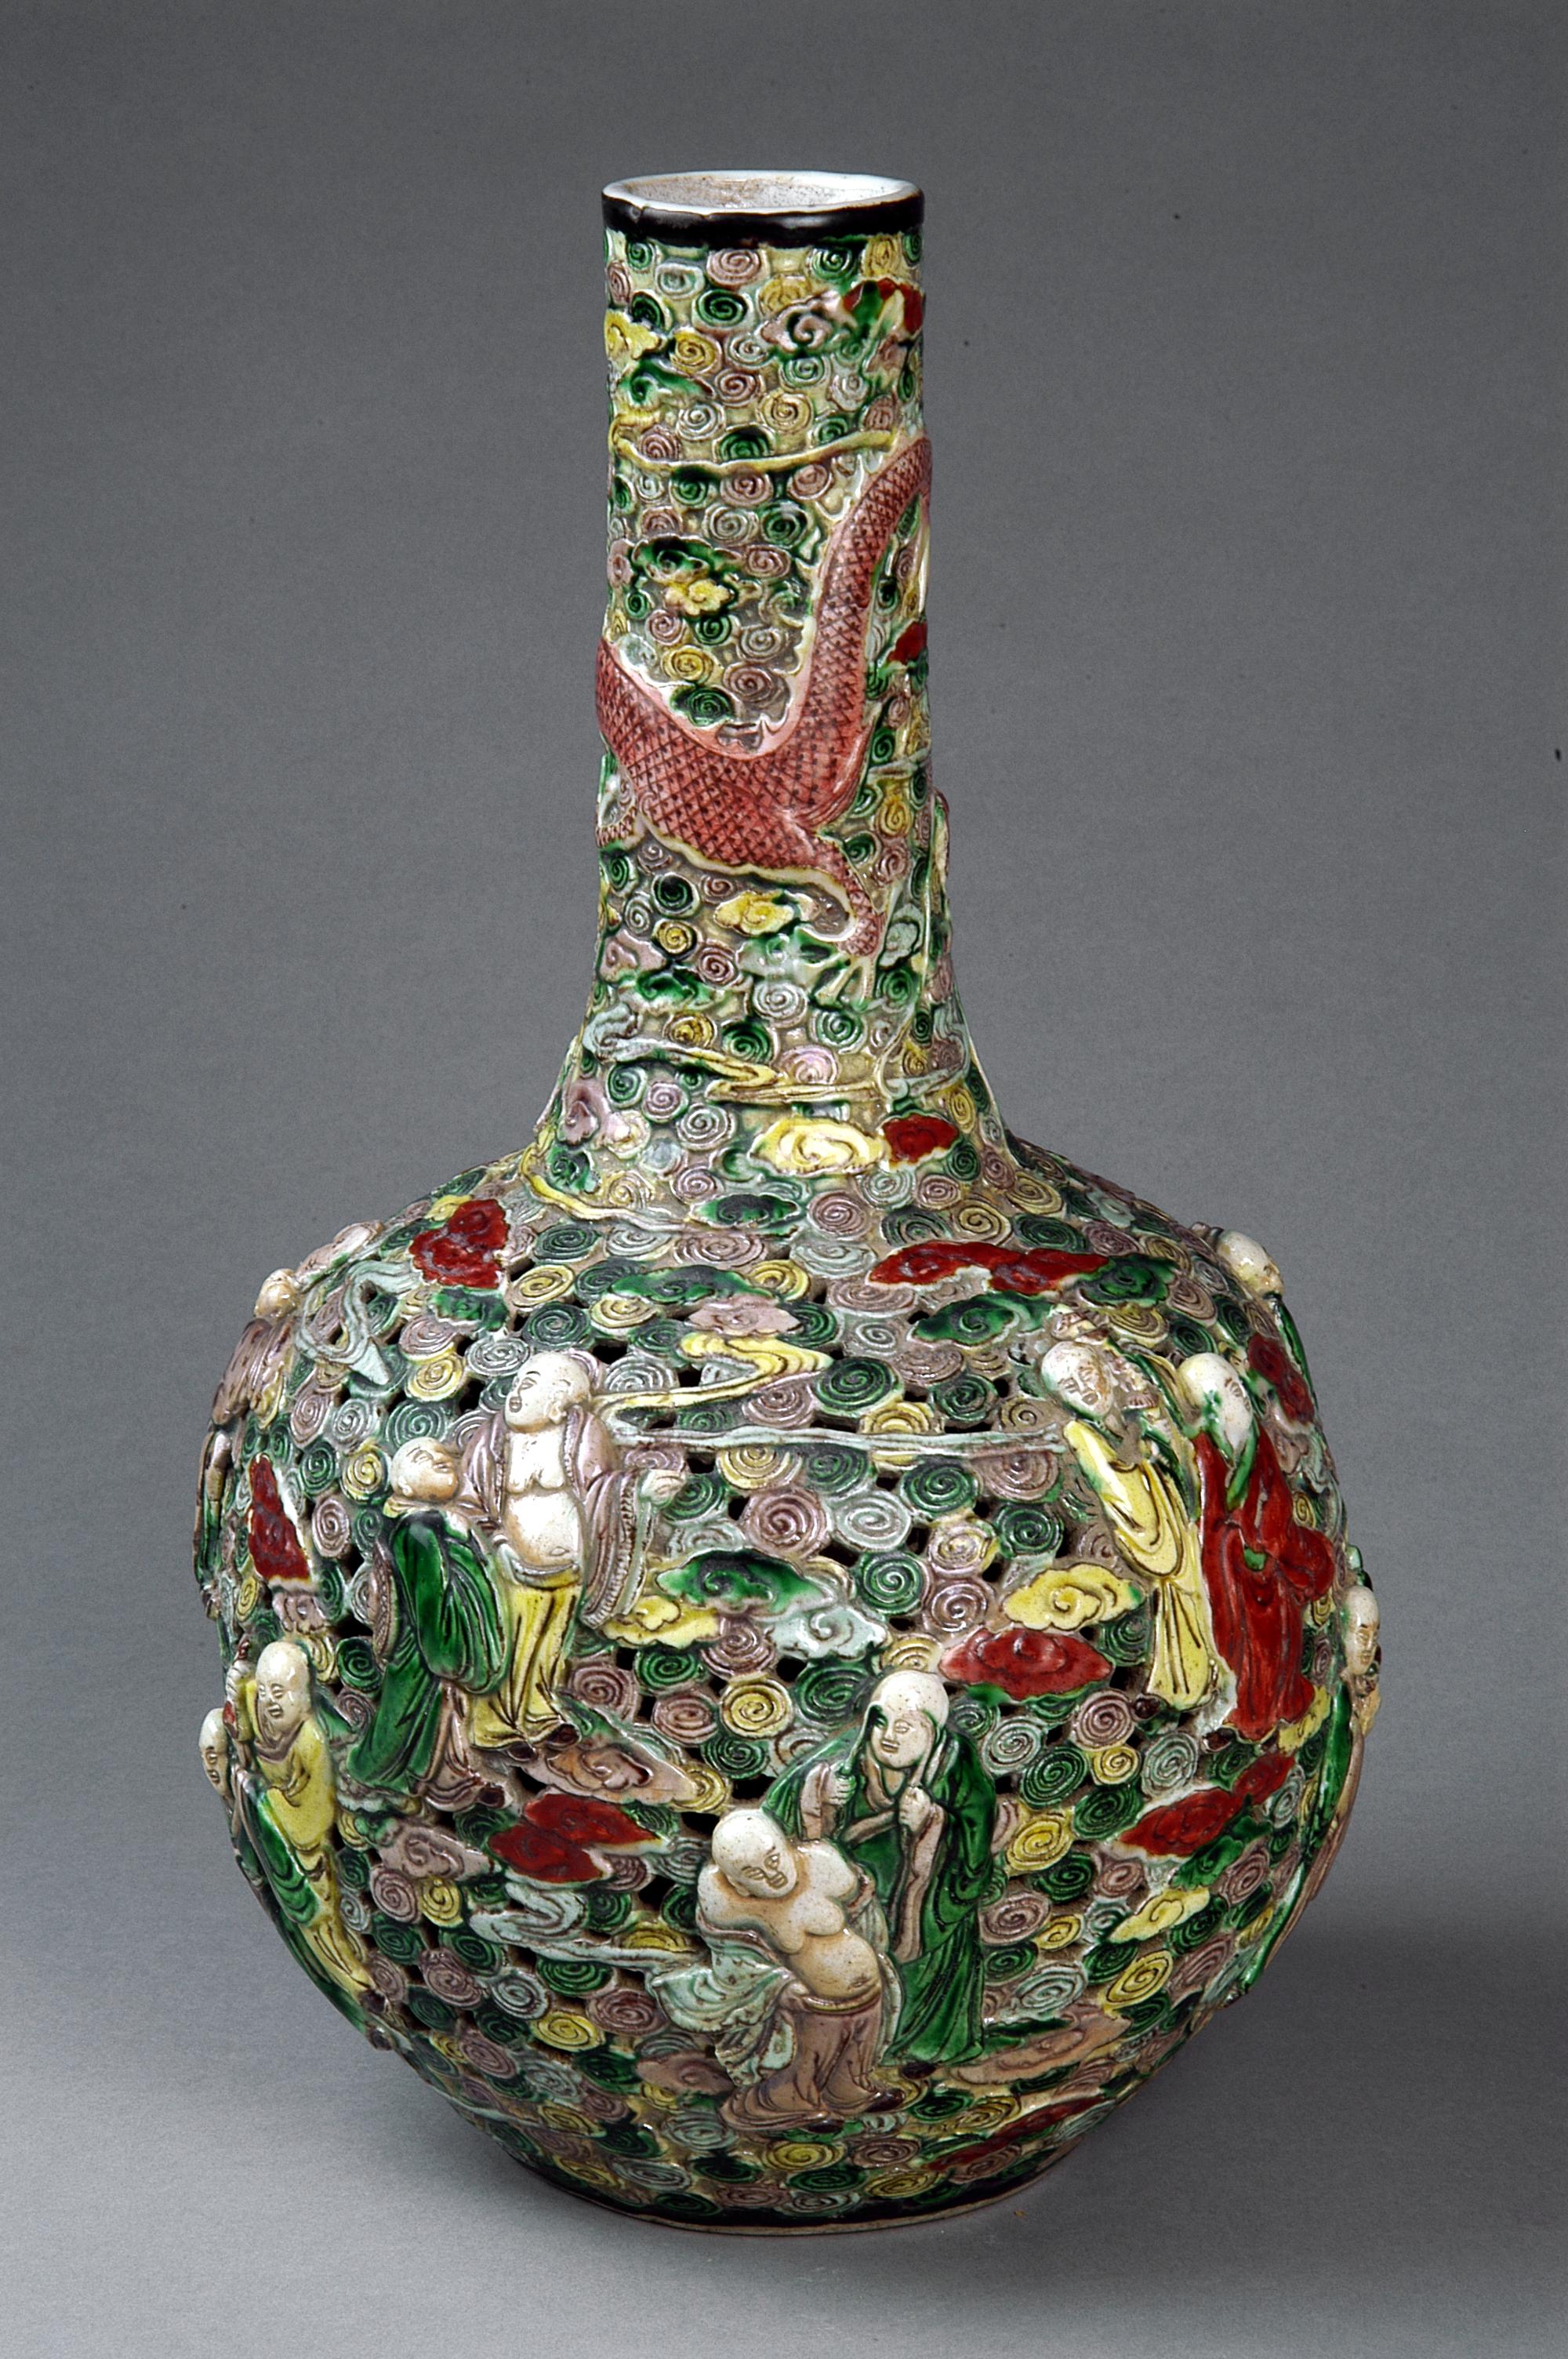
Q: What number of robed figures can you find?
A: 11